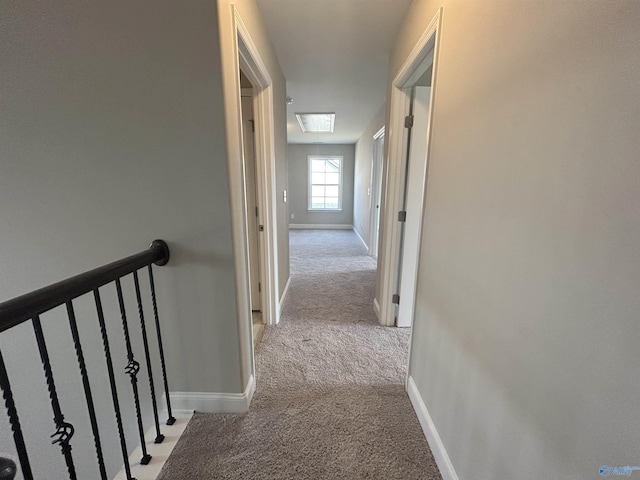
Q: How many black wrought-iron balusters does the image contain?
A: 7